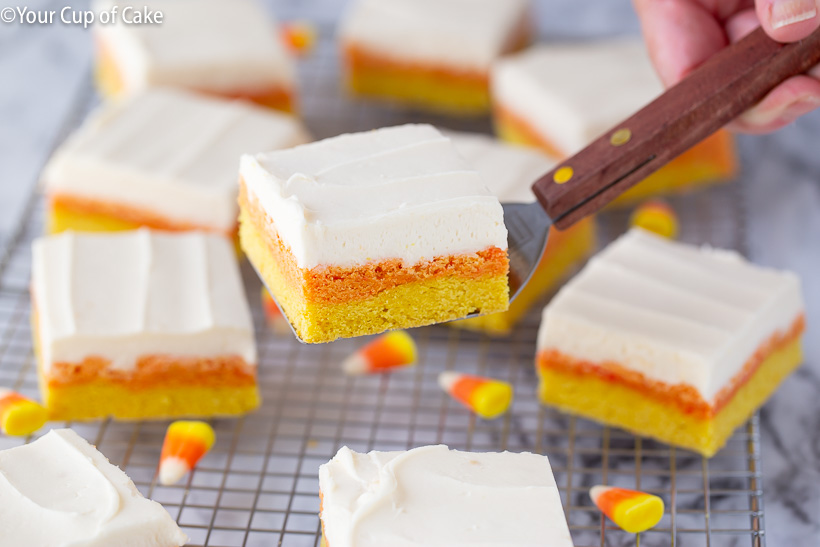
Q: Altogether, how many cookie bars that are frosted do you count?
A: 10